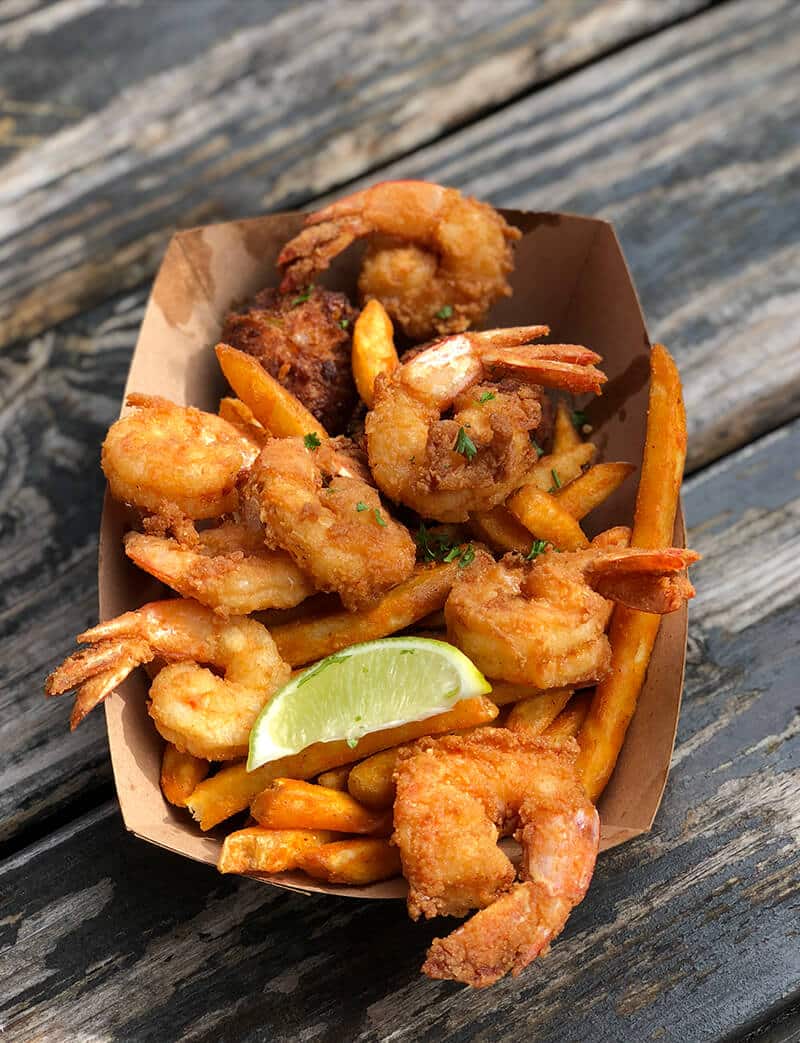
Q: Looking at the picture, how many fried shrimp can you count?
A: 8